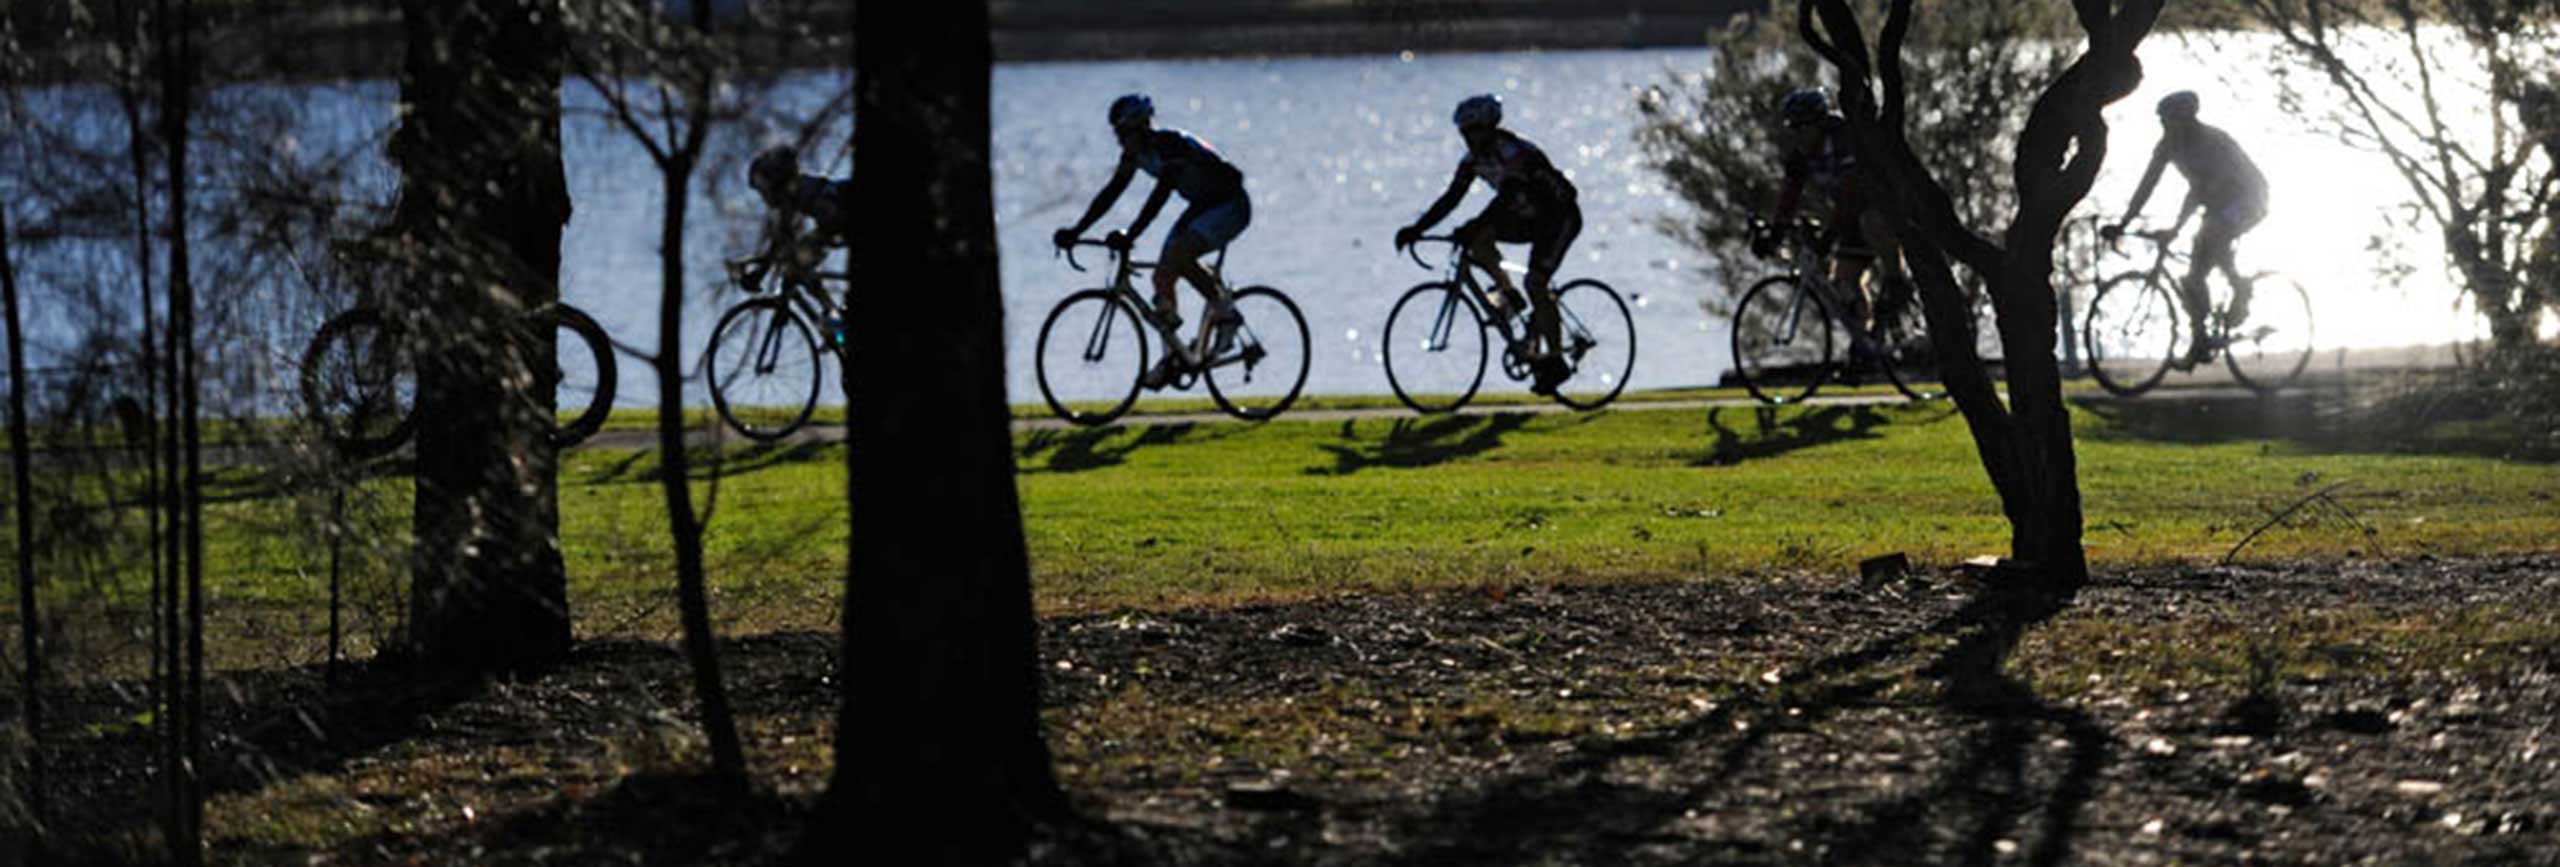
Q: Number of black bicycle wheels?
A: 11